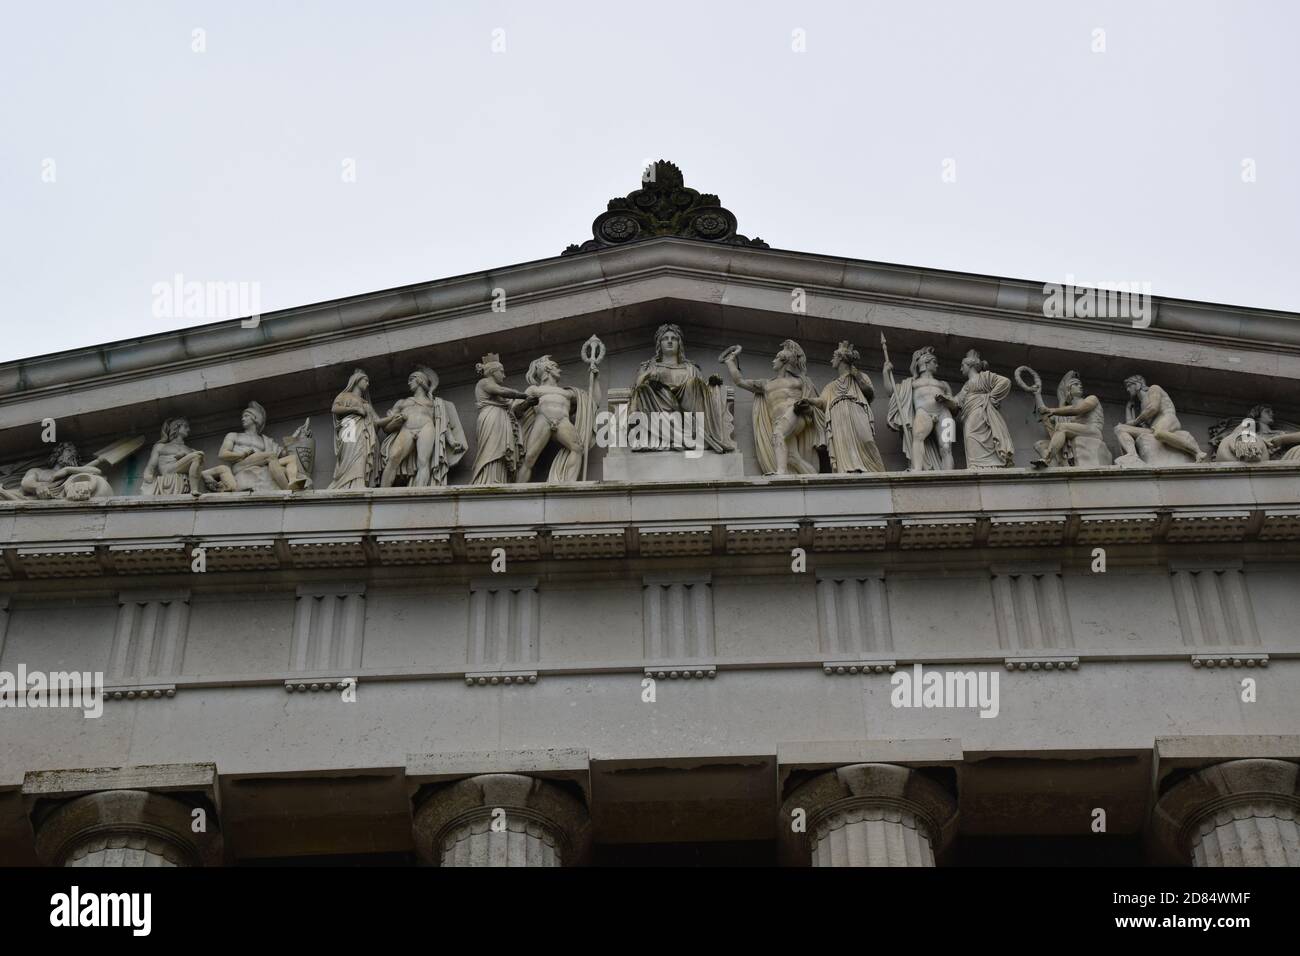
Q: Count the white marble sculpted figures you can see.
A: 15